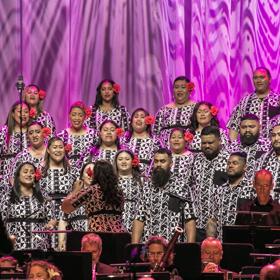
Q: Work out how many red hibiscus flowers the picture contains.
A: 14